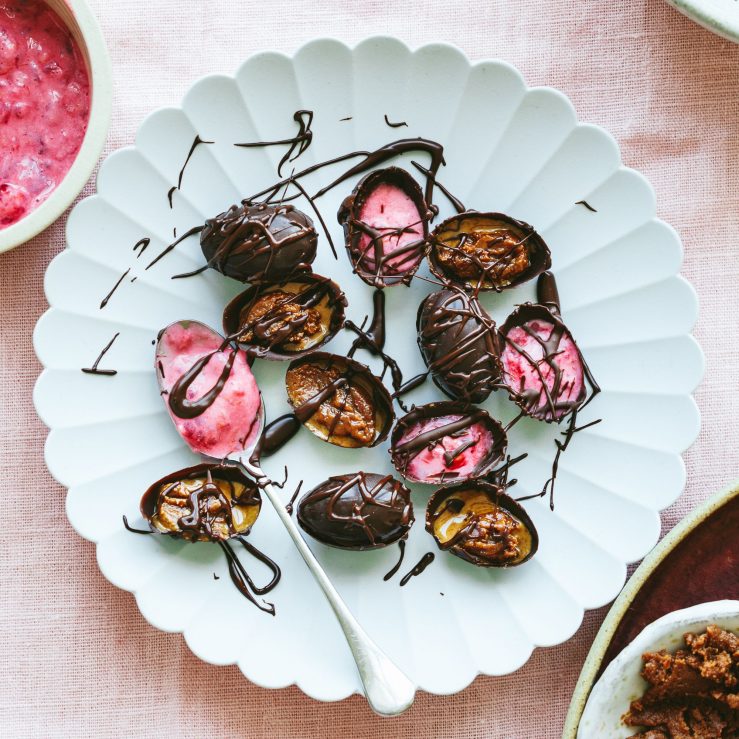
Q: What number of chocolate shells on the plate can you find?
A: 11